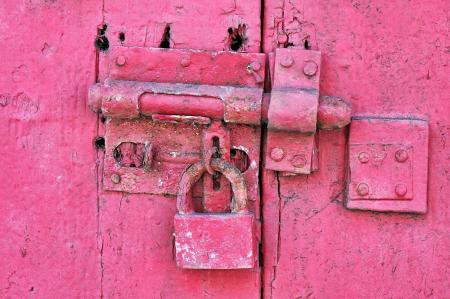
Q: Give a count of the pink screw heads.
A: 12